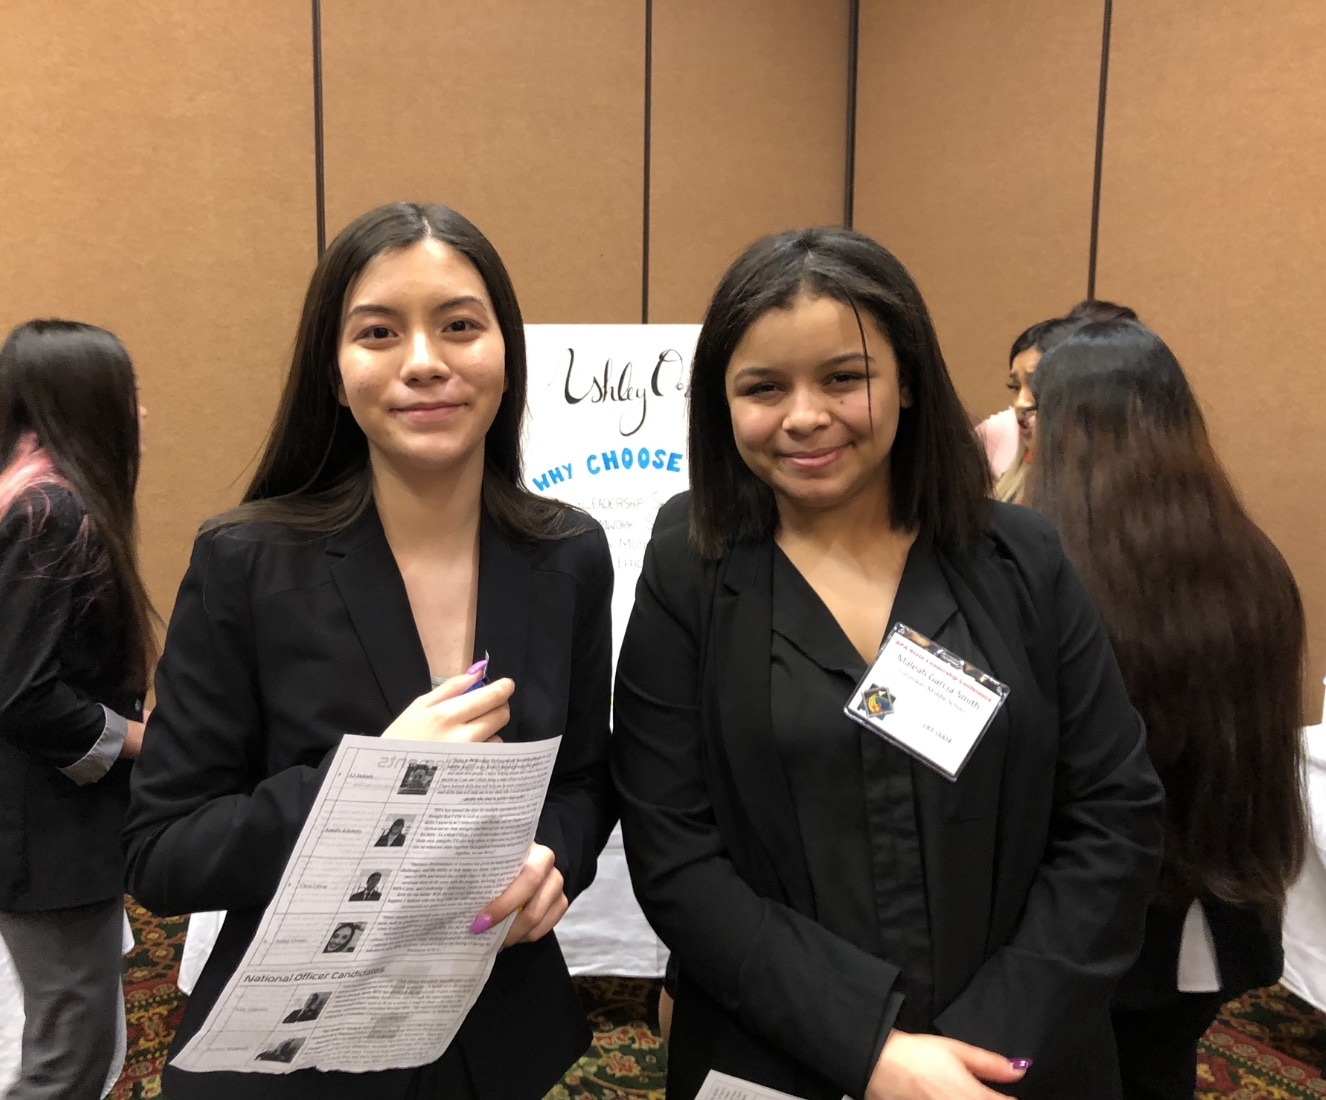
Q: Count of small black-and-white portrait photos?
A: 6